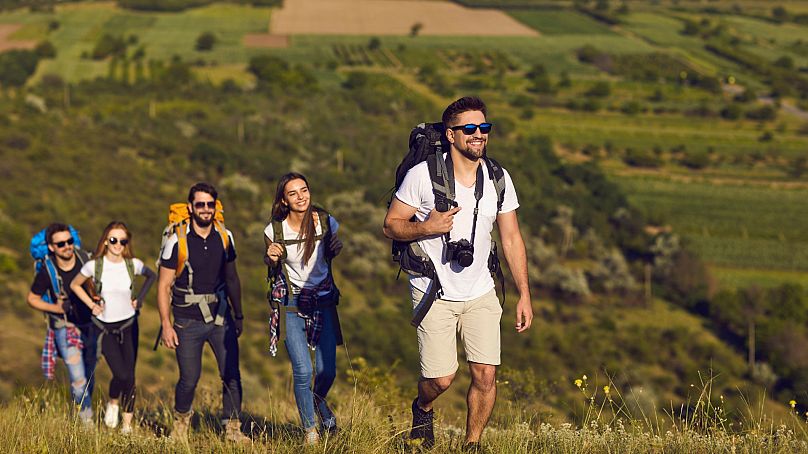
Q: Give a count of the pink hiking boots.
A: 0